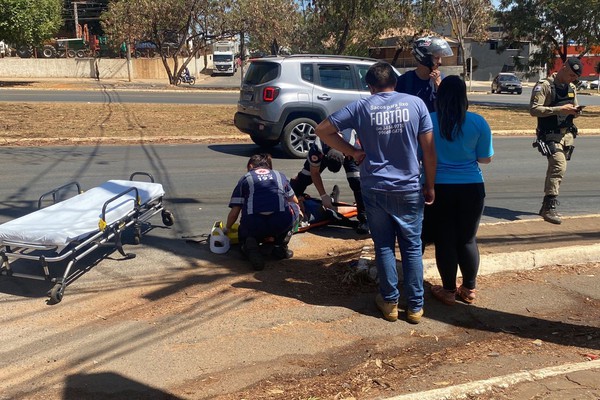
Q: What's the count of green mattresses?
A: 0